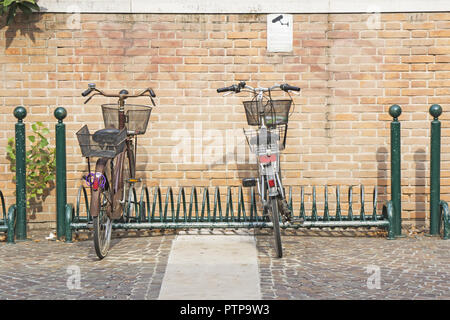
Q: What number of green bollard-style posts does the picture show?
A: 4